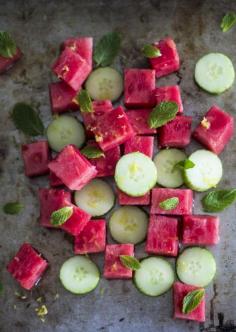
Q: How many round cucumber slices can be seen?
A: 11